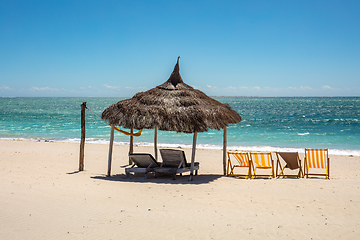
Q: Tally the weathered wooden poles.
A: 6